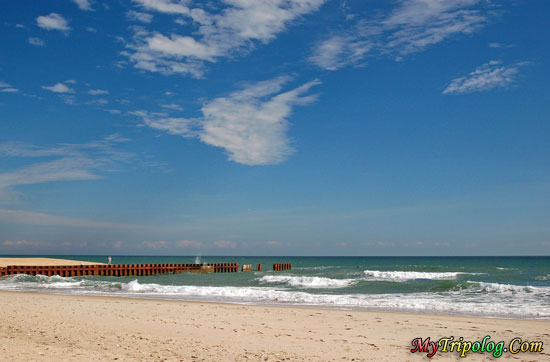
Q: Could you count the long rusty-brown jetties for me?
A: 1